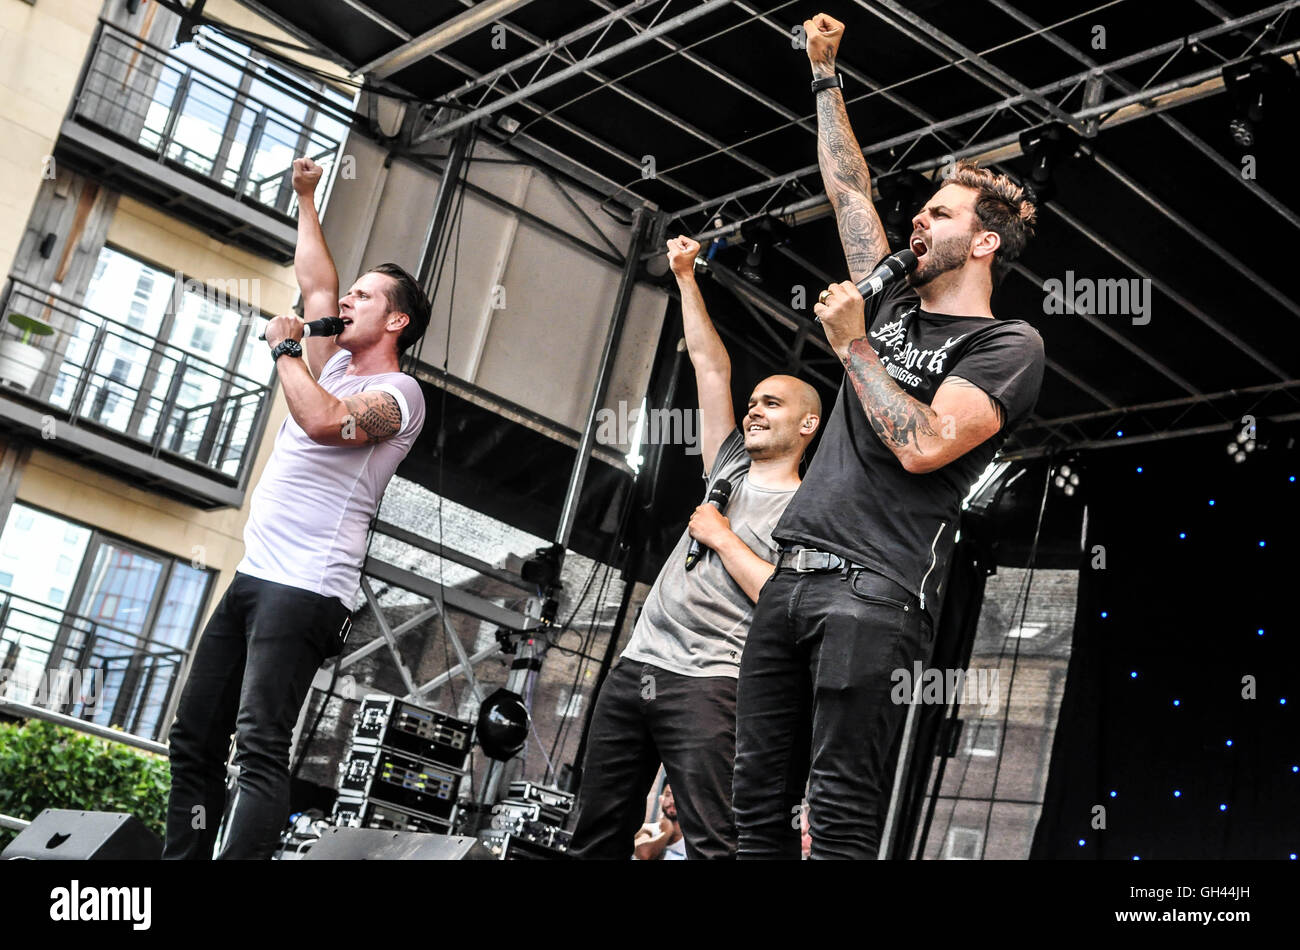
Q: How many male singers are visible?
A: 3